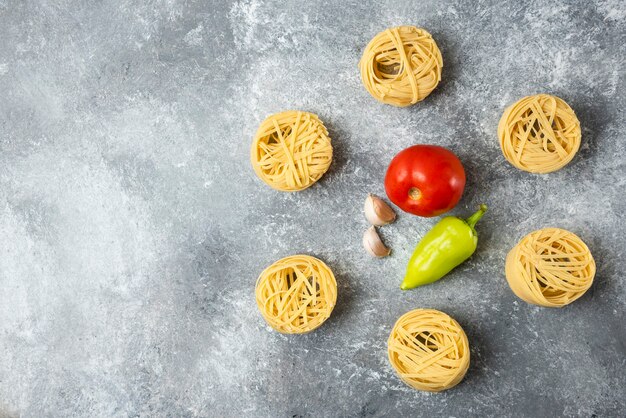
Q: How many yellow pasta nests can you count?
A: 6